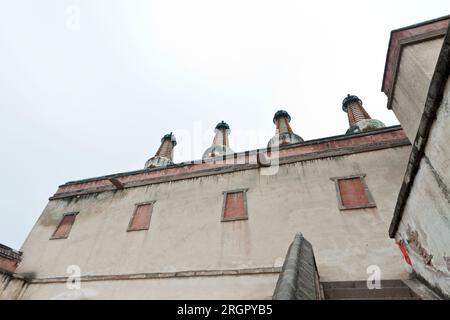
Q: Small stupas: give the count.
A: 4